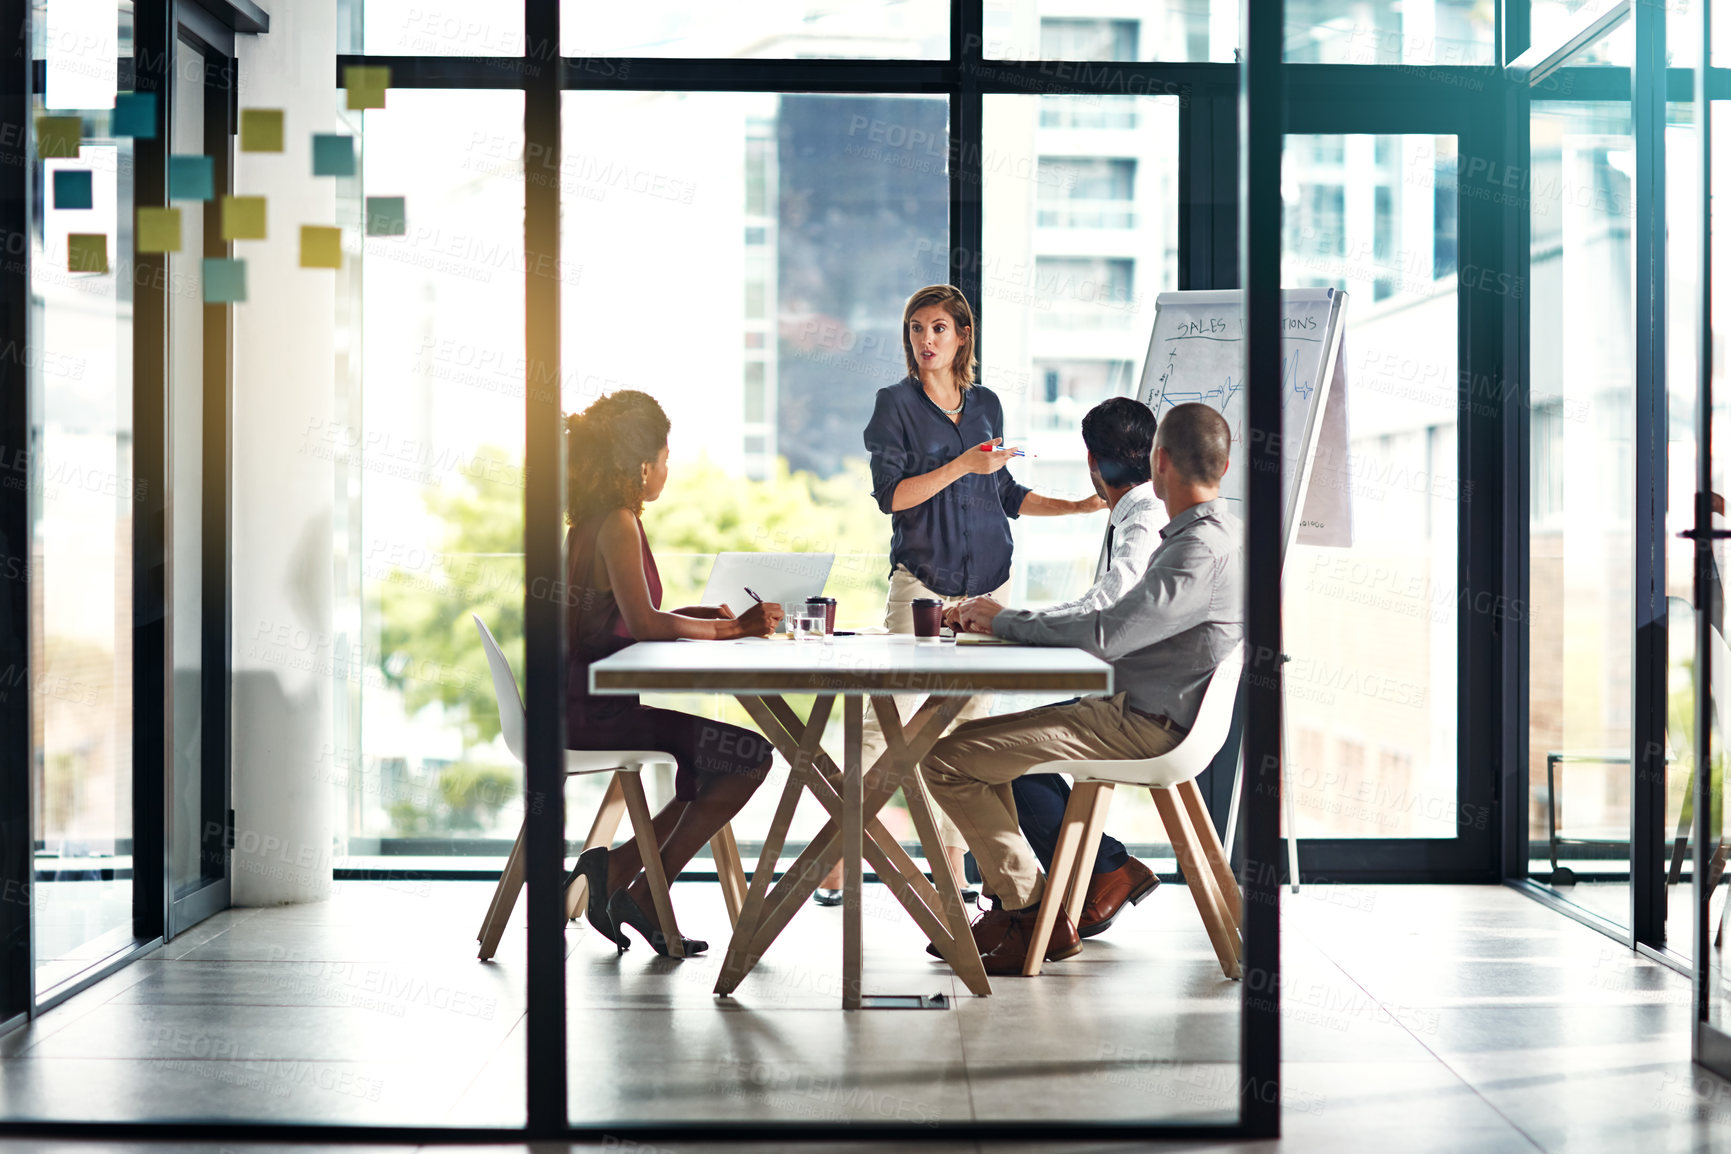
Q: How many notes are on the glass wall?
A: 13